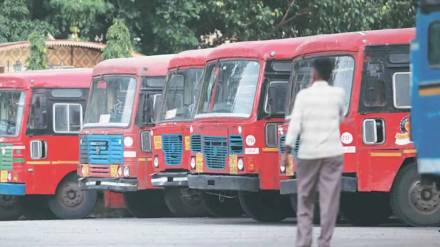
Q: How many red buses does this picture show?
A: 5